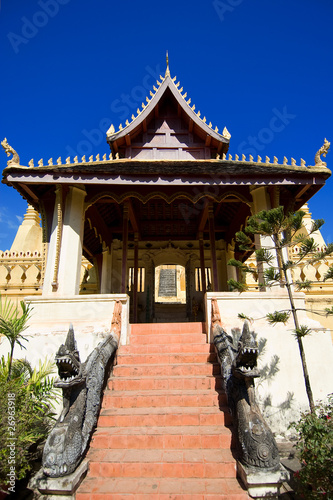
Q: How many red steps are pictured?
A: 11